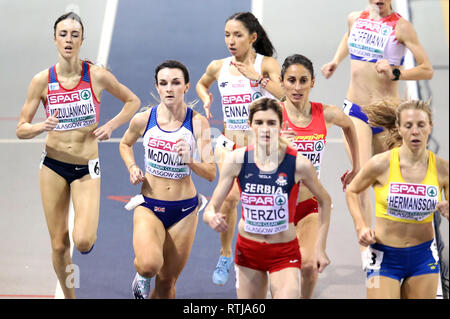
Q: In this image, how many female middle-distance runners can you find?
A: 7